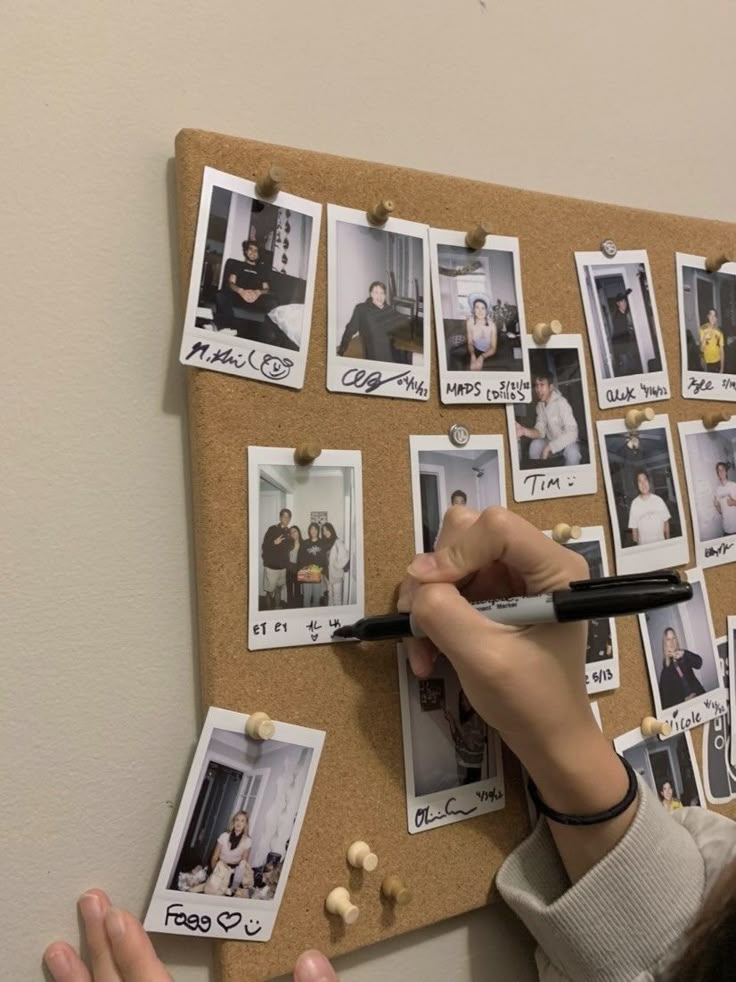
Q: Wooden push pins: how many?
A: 14